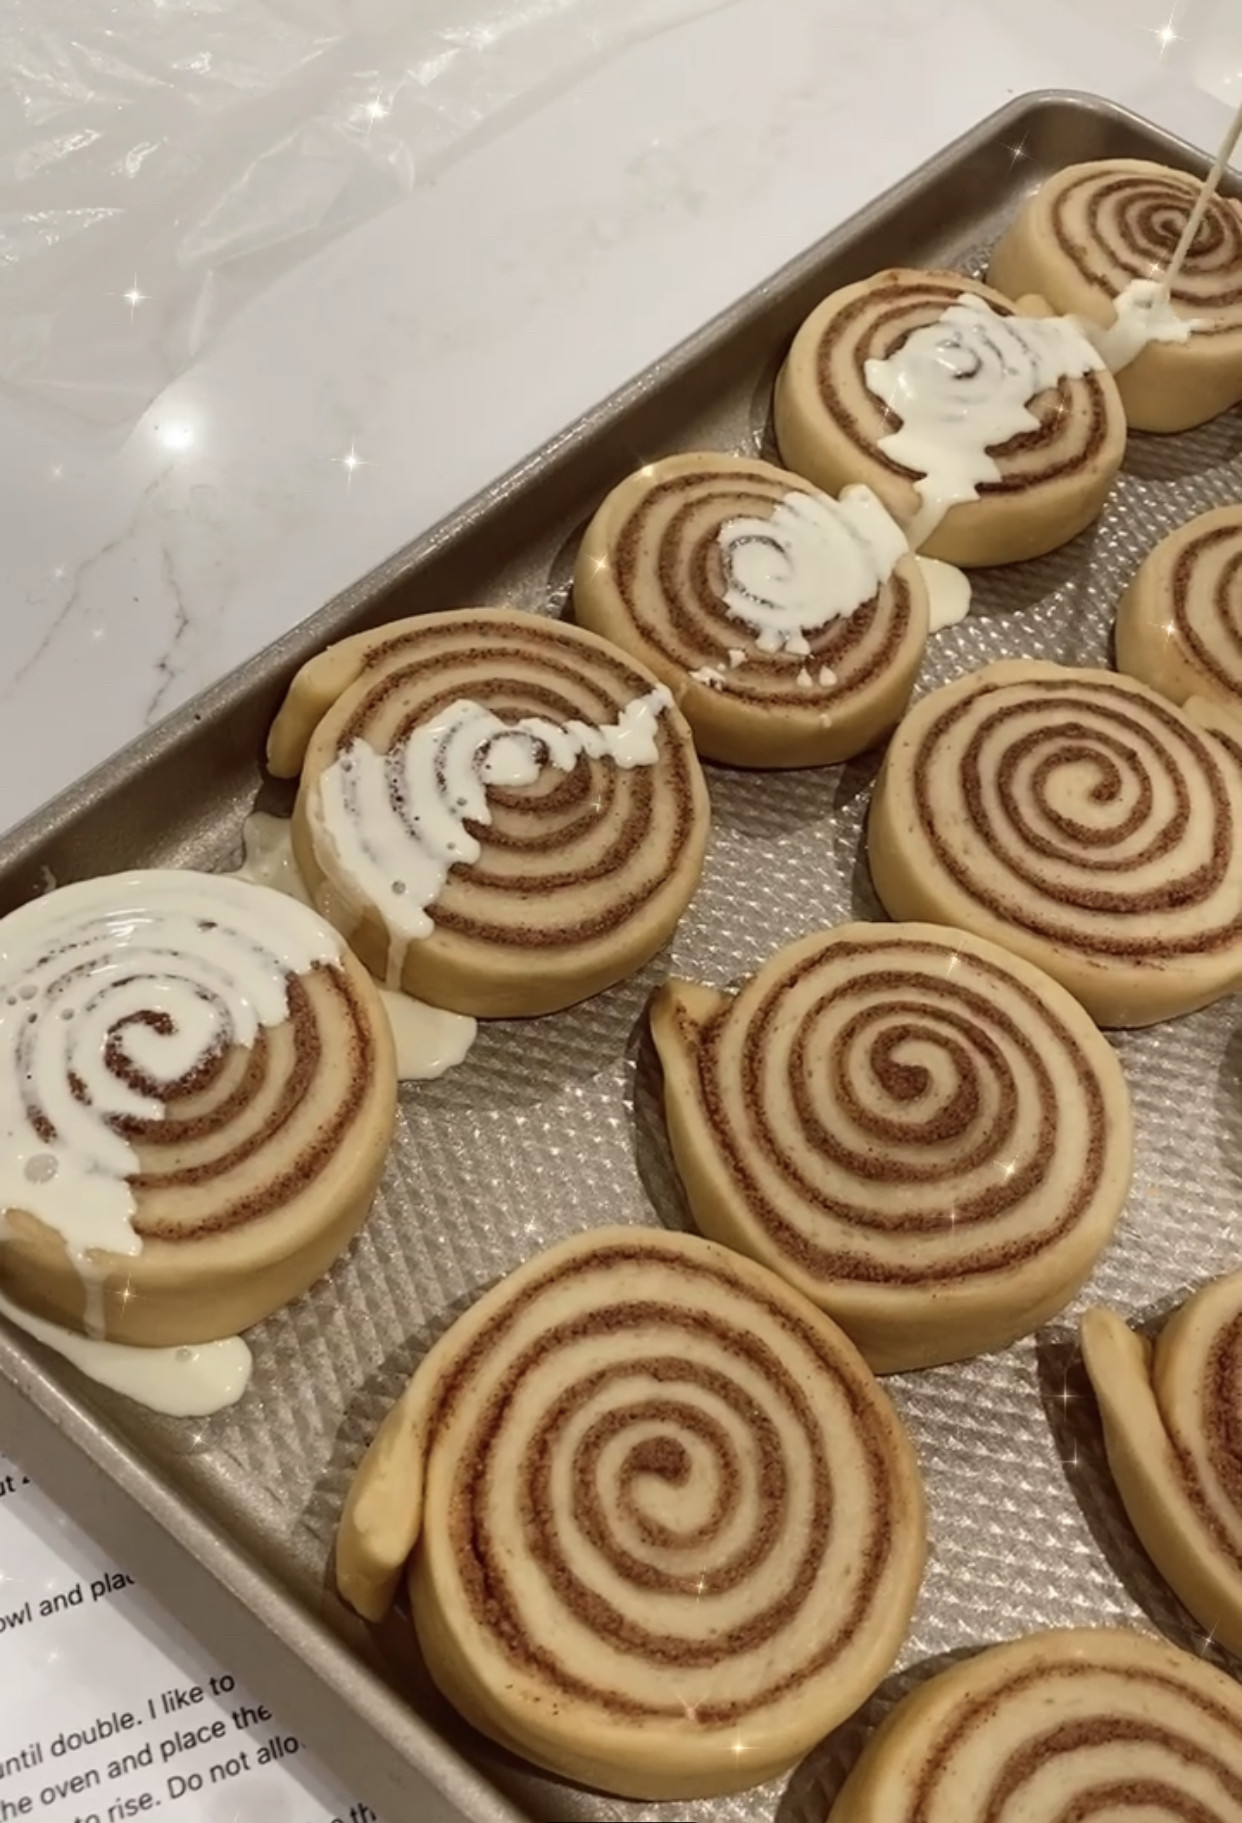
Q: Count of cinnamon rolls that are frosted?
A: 5